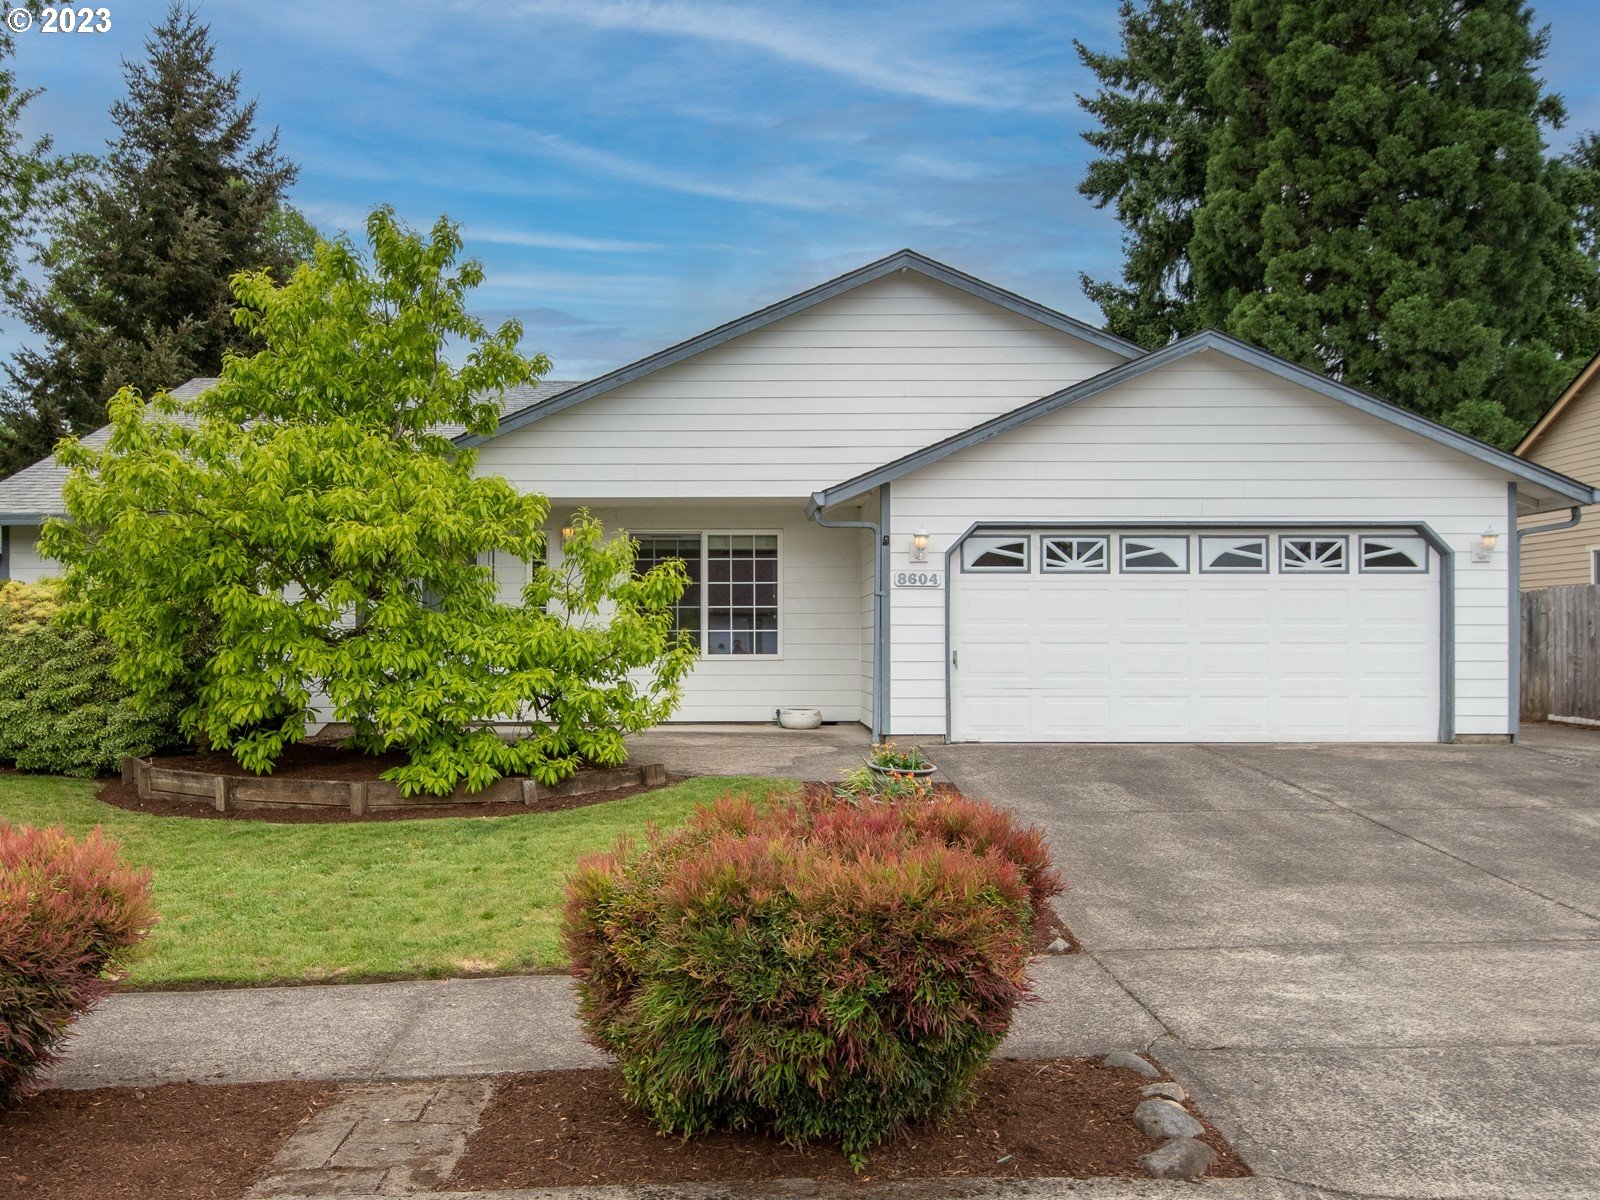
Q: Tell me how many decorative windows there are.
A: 6